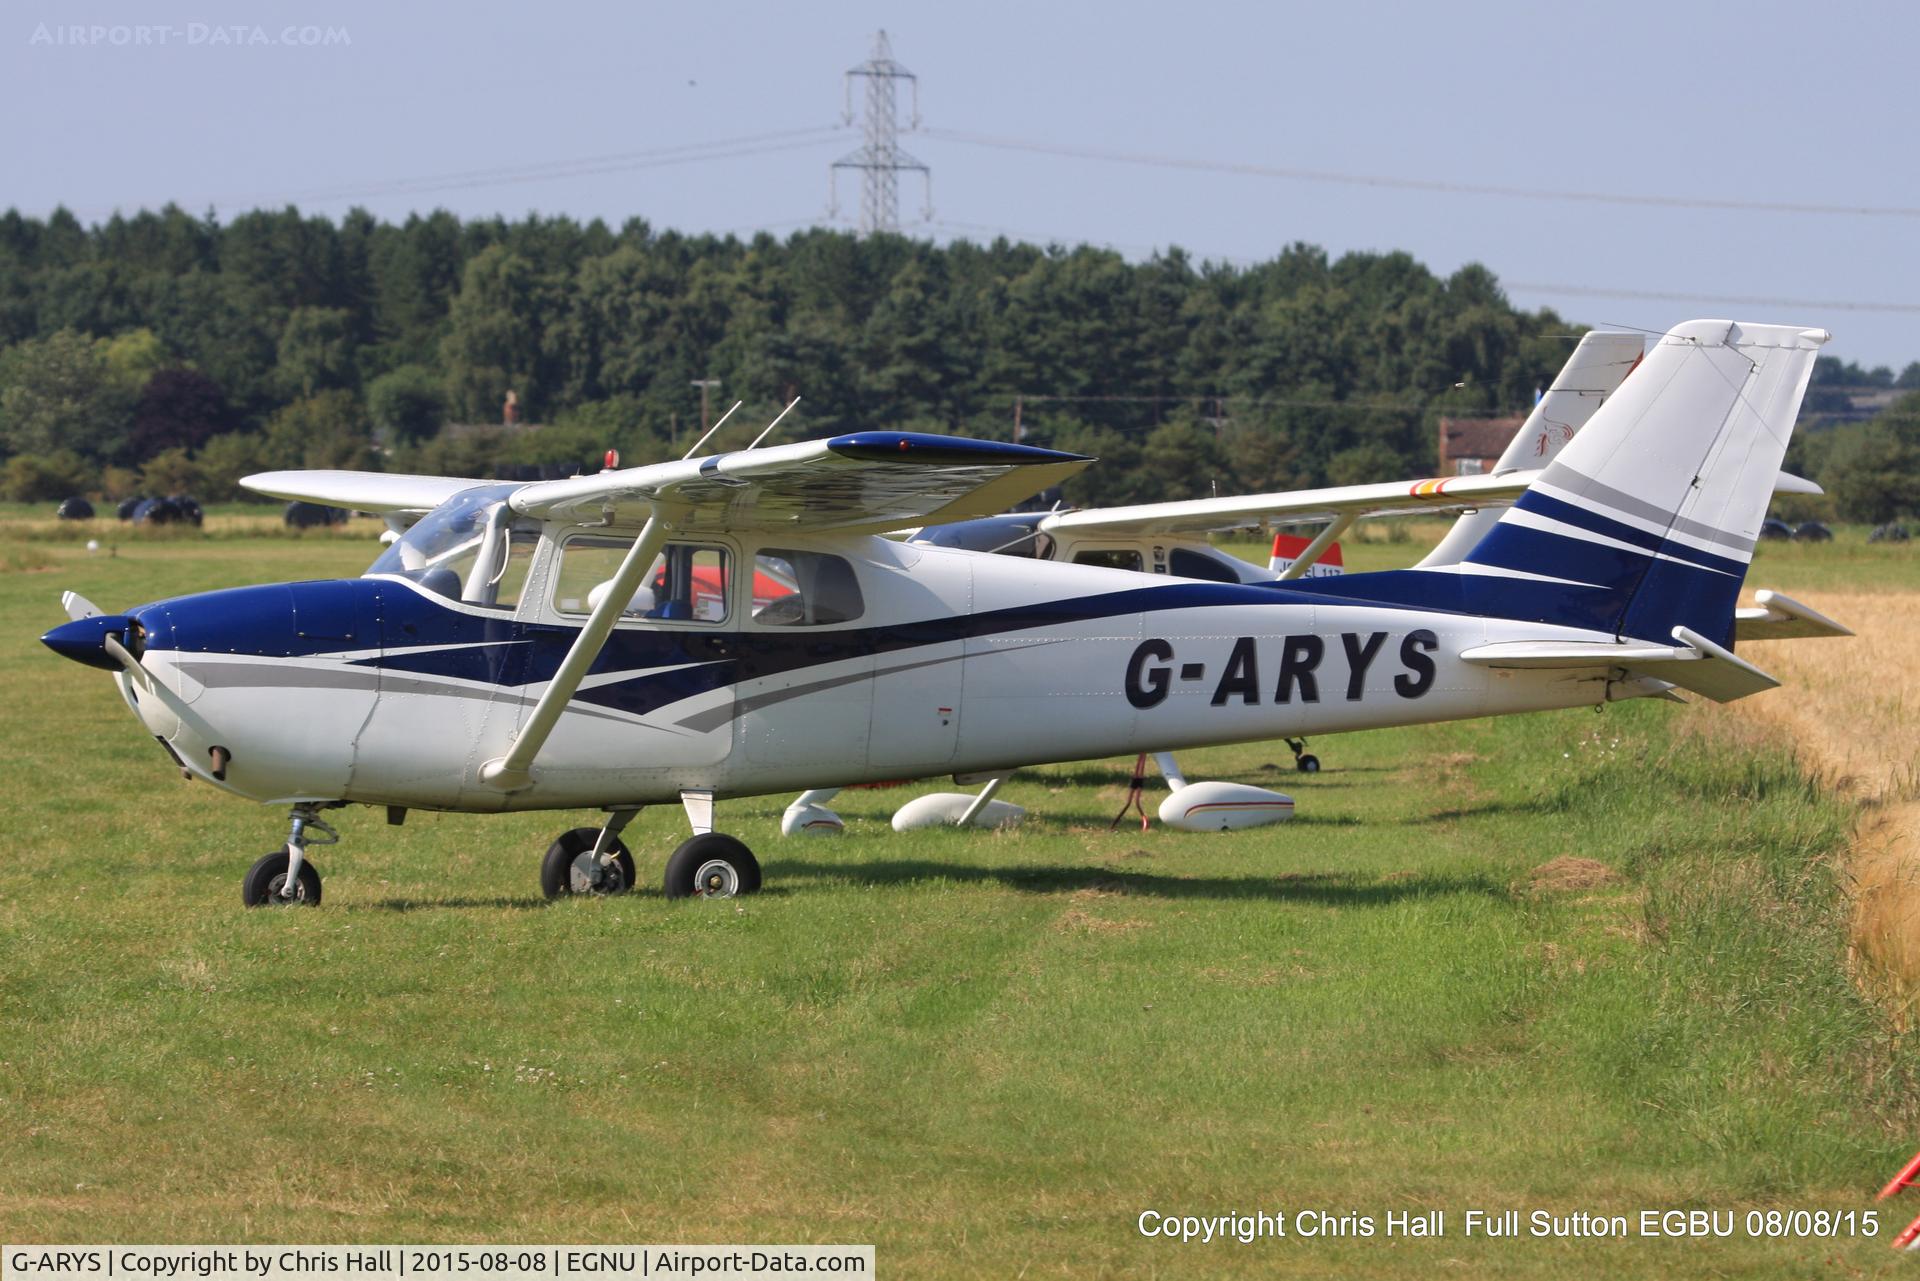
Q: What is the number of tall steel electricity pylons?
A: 1